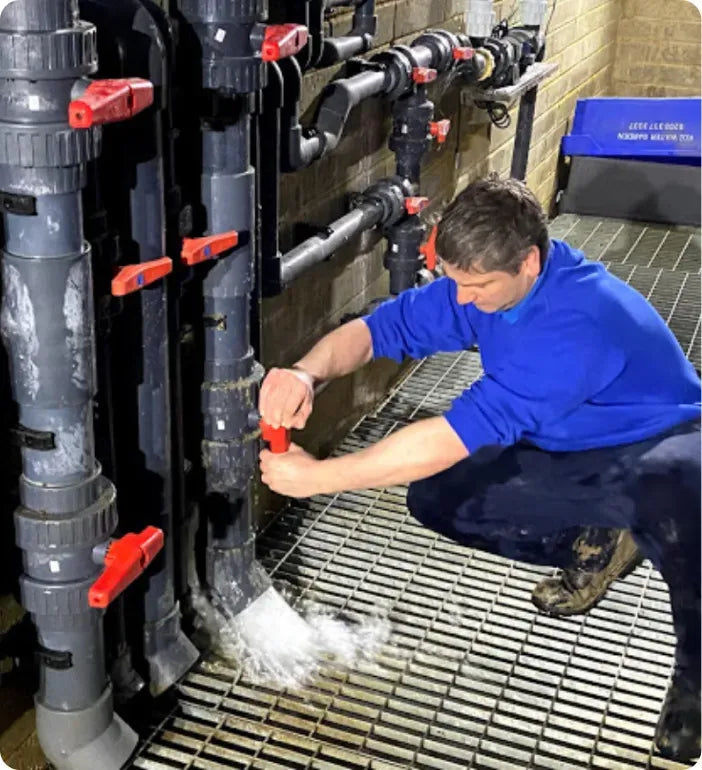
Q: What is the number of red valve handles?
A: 11